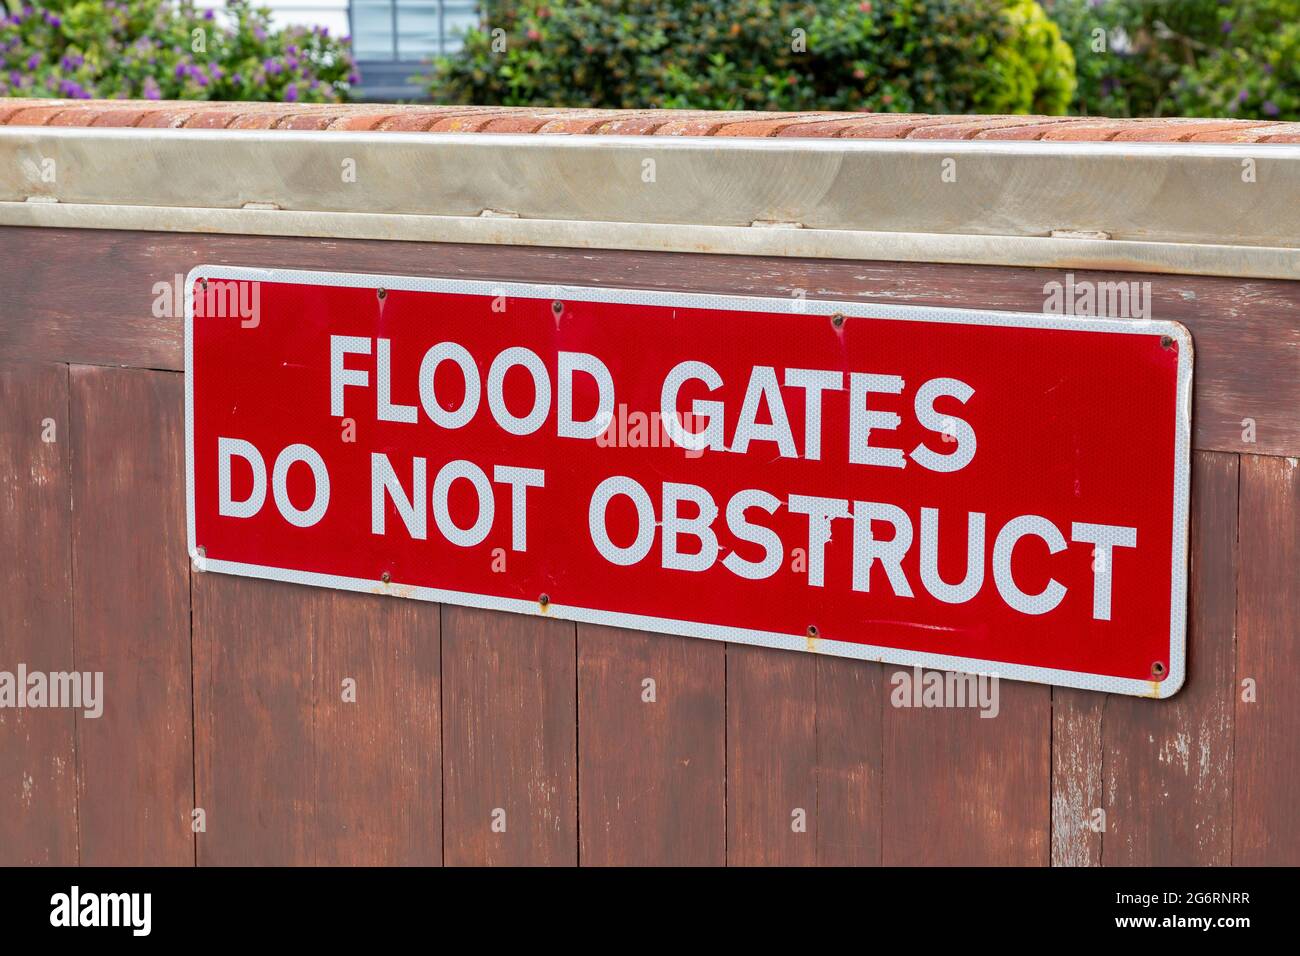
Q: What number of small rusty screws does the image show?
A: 10